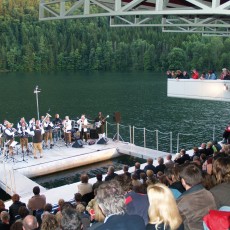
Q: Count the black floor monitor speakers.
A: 2